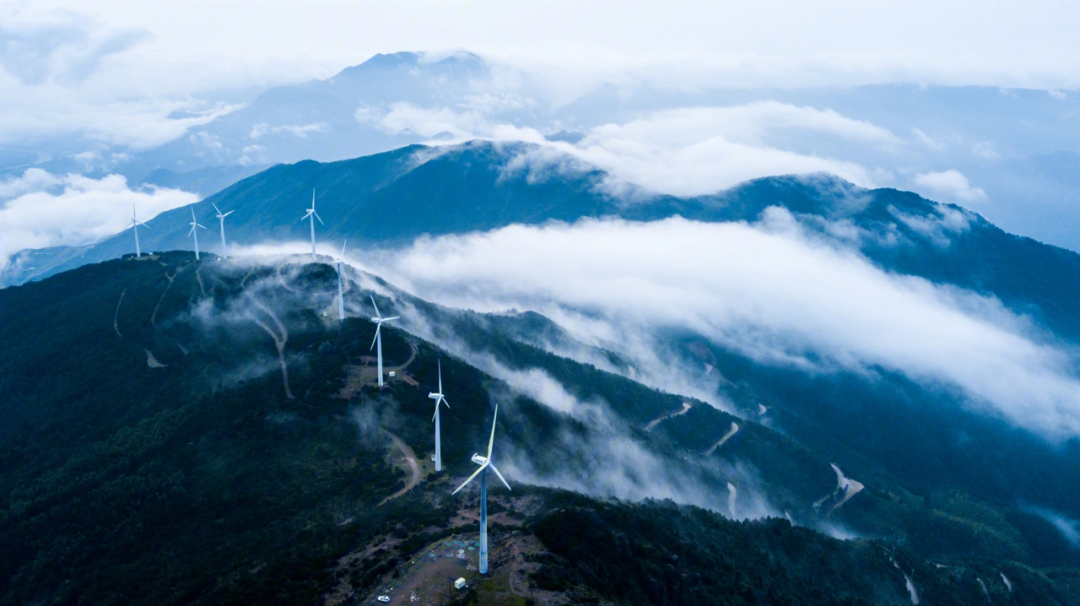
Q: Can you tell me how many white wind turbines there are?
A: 8